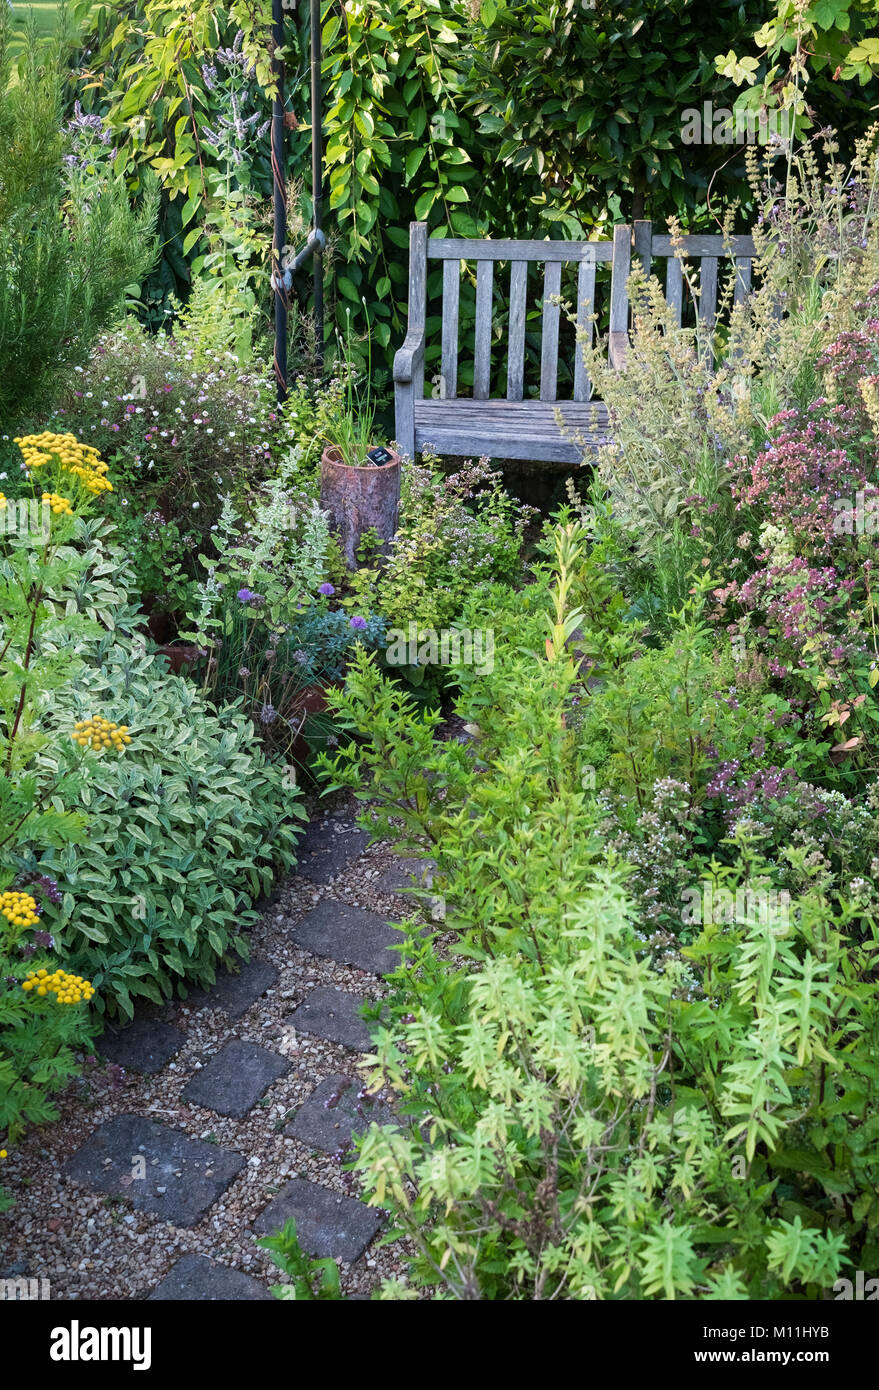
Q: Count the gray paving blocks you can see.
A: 11